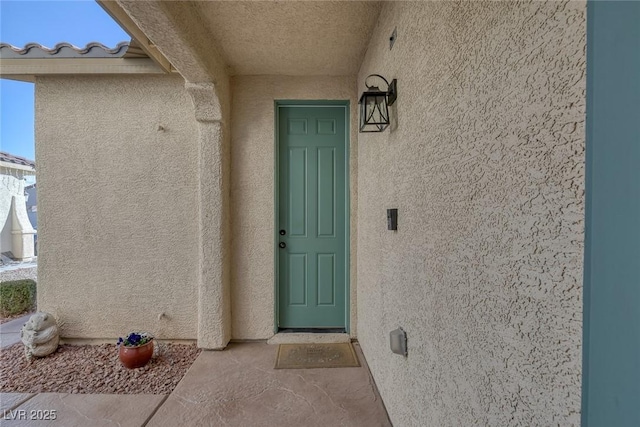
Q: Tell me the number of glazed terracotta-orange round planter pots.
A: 1